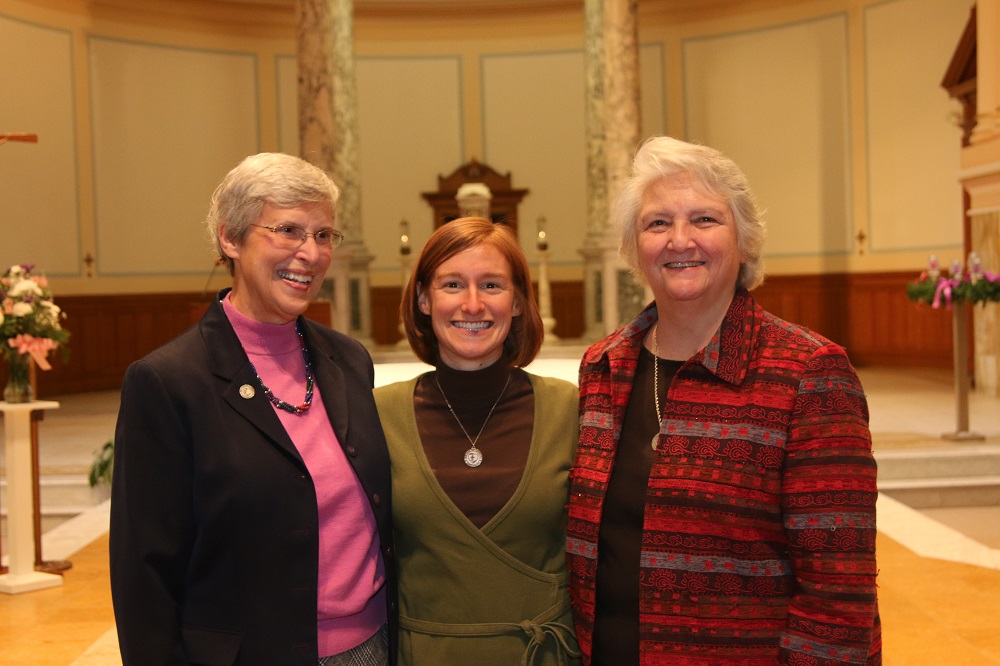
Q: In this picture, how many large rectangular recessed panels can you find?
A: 6